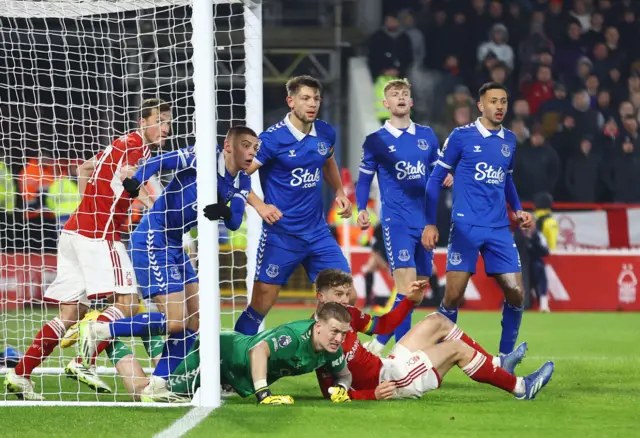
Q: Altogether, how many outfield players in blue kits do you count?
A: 4